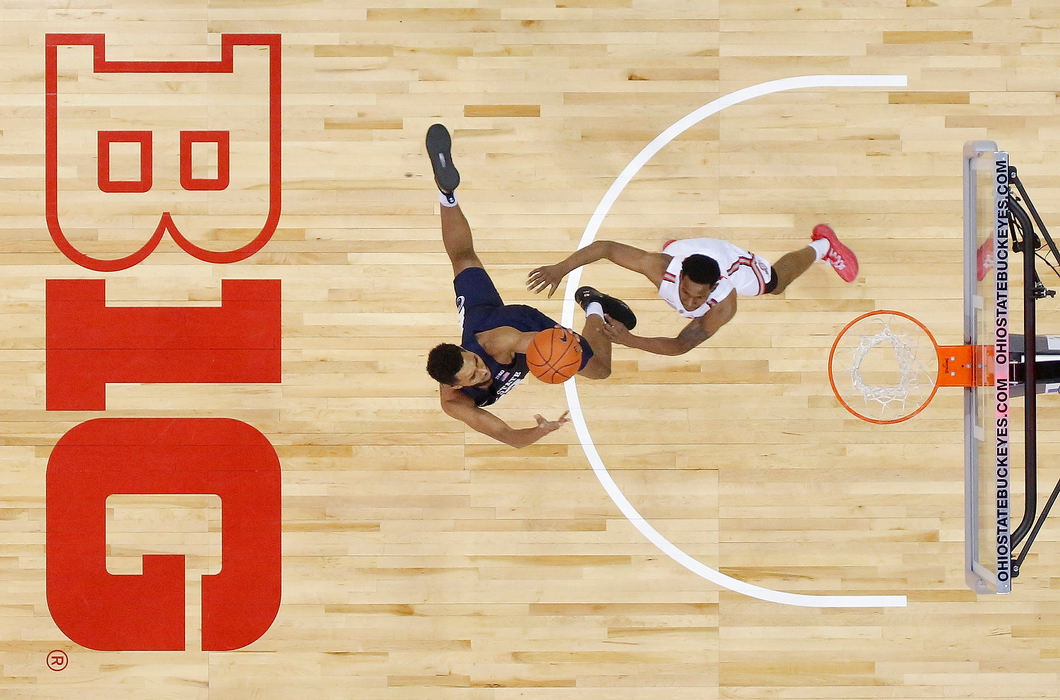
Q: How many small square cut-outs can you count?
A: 2